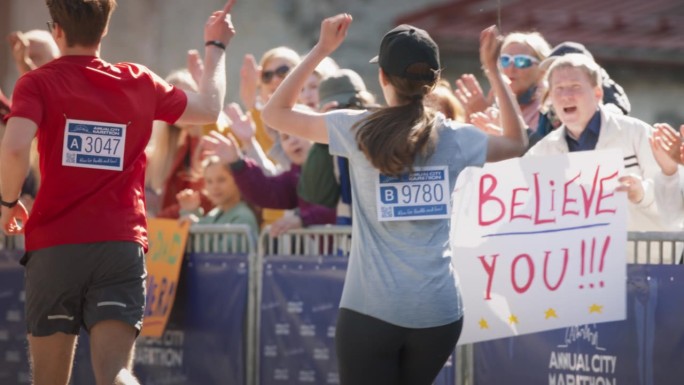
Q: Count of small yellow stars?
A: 4